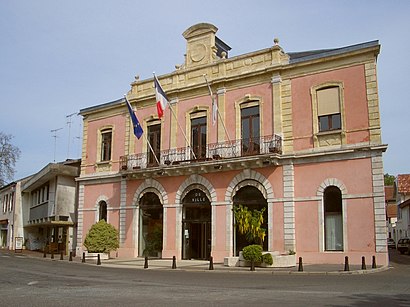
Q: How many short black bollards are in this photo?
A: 13